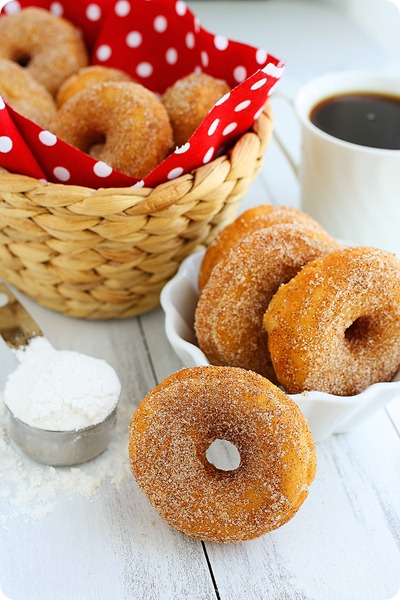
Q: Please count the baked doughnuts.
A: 9